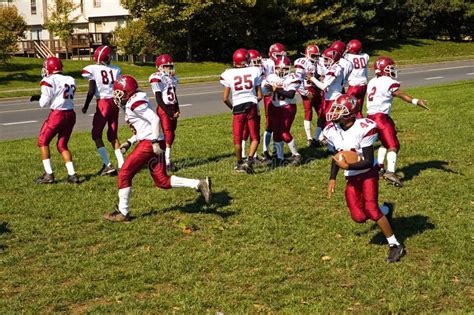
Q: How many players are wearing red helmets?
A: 14